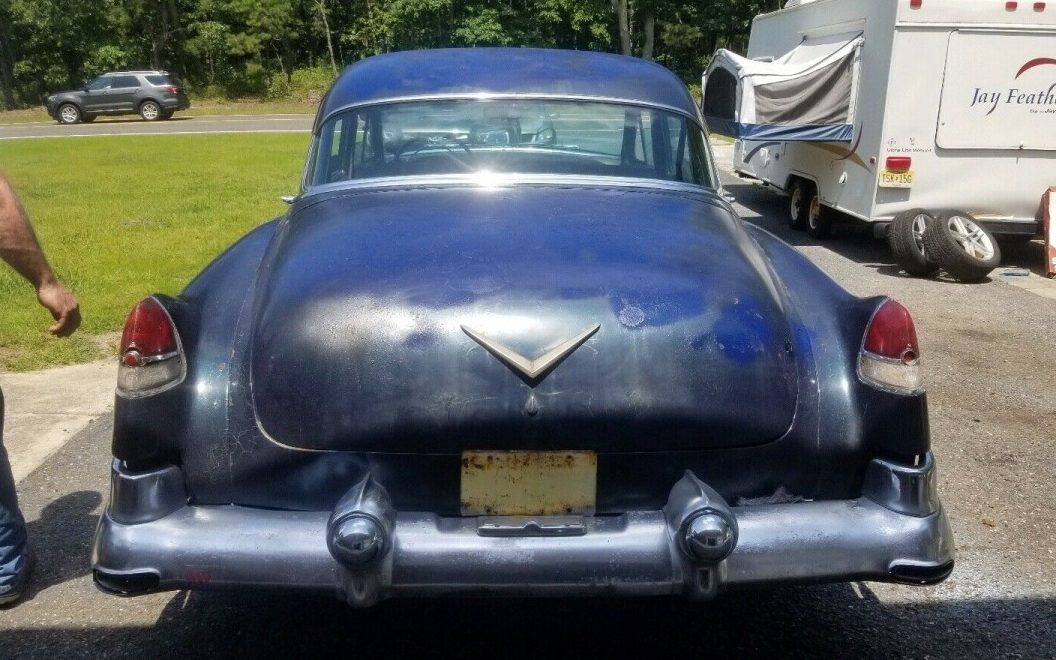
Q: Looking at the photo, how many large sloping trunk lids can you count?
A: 1